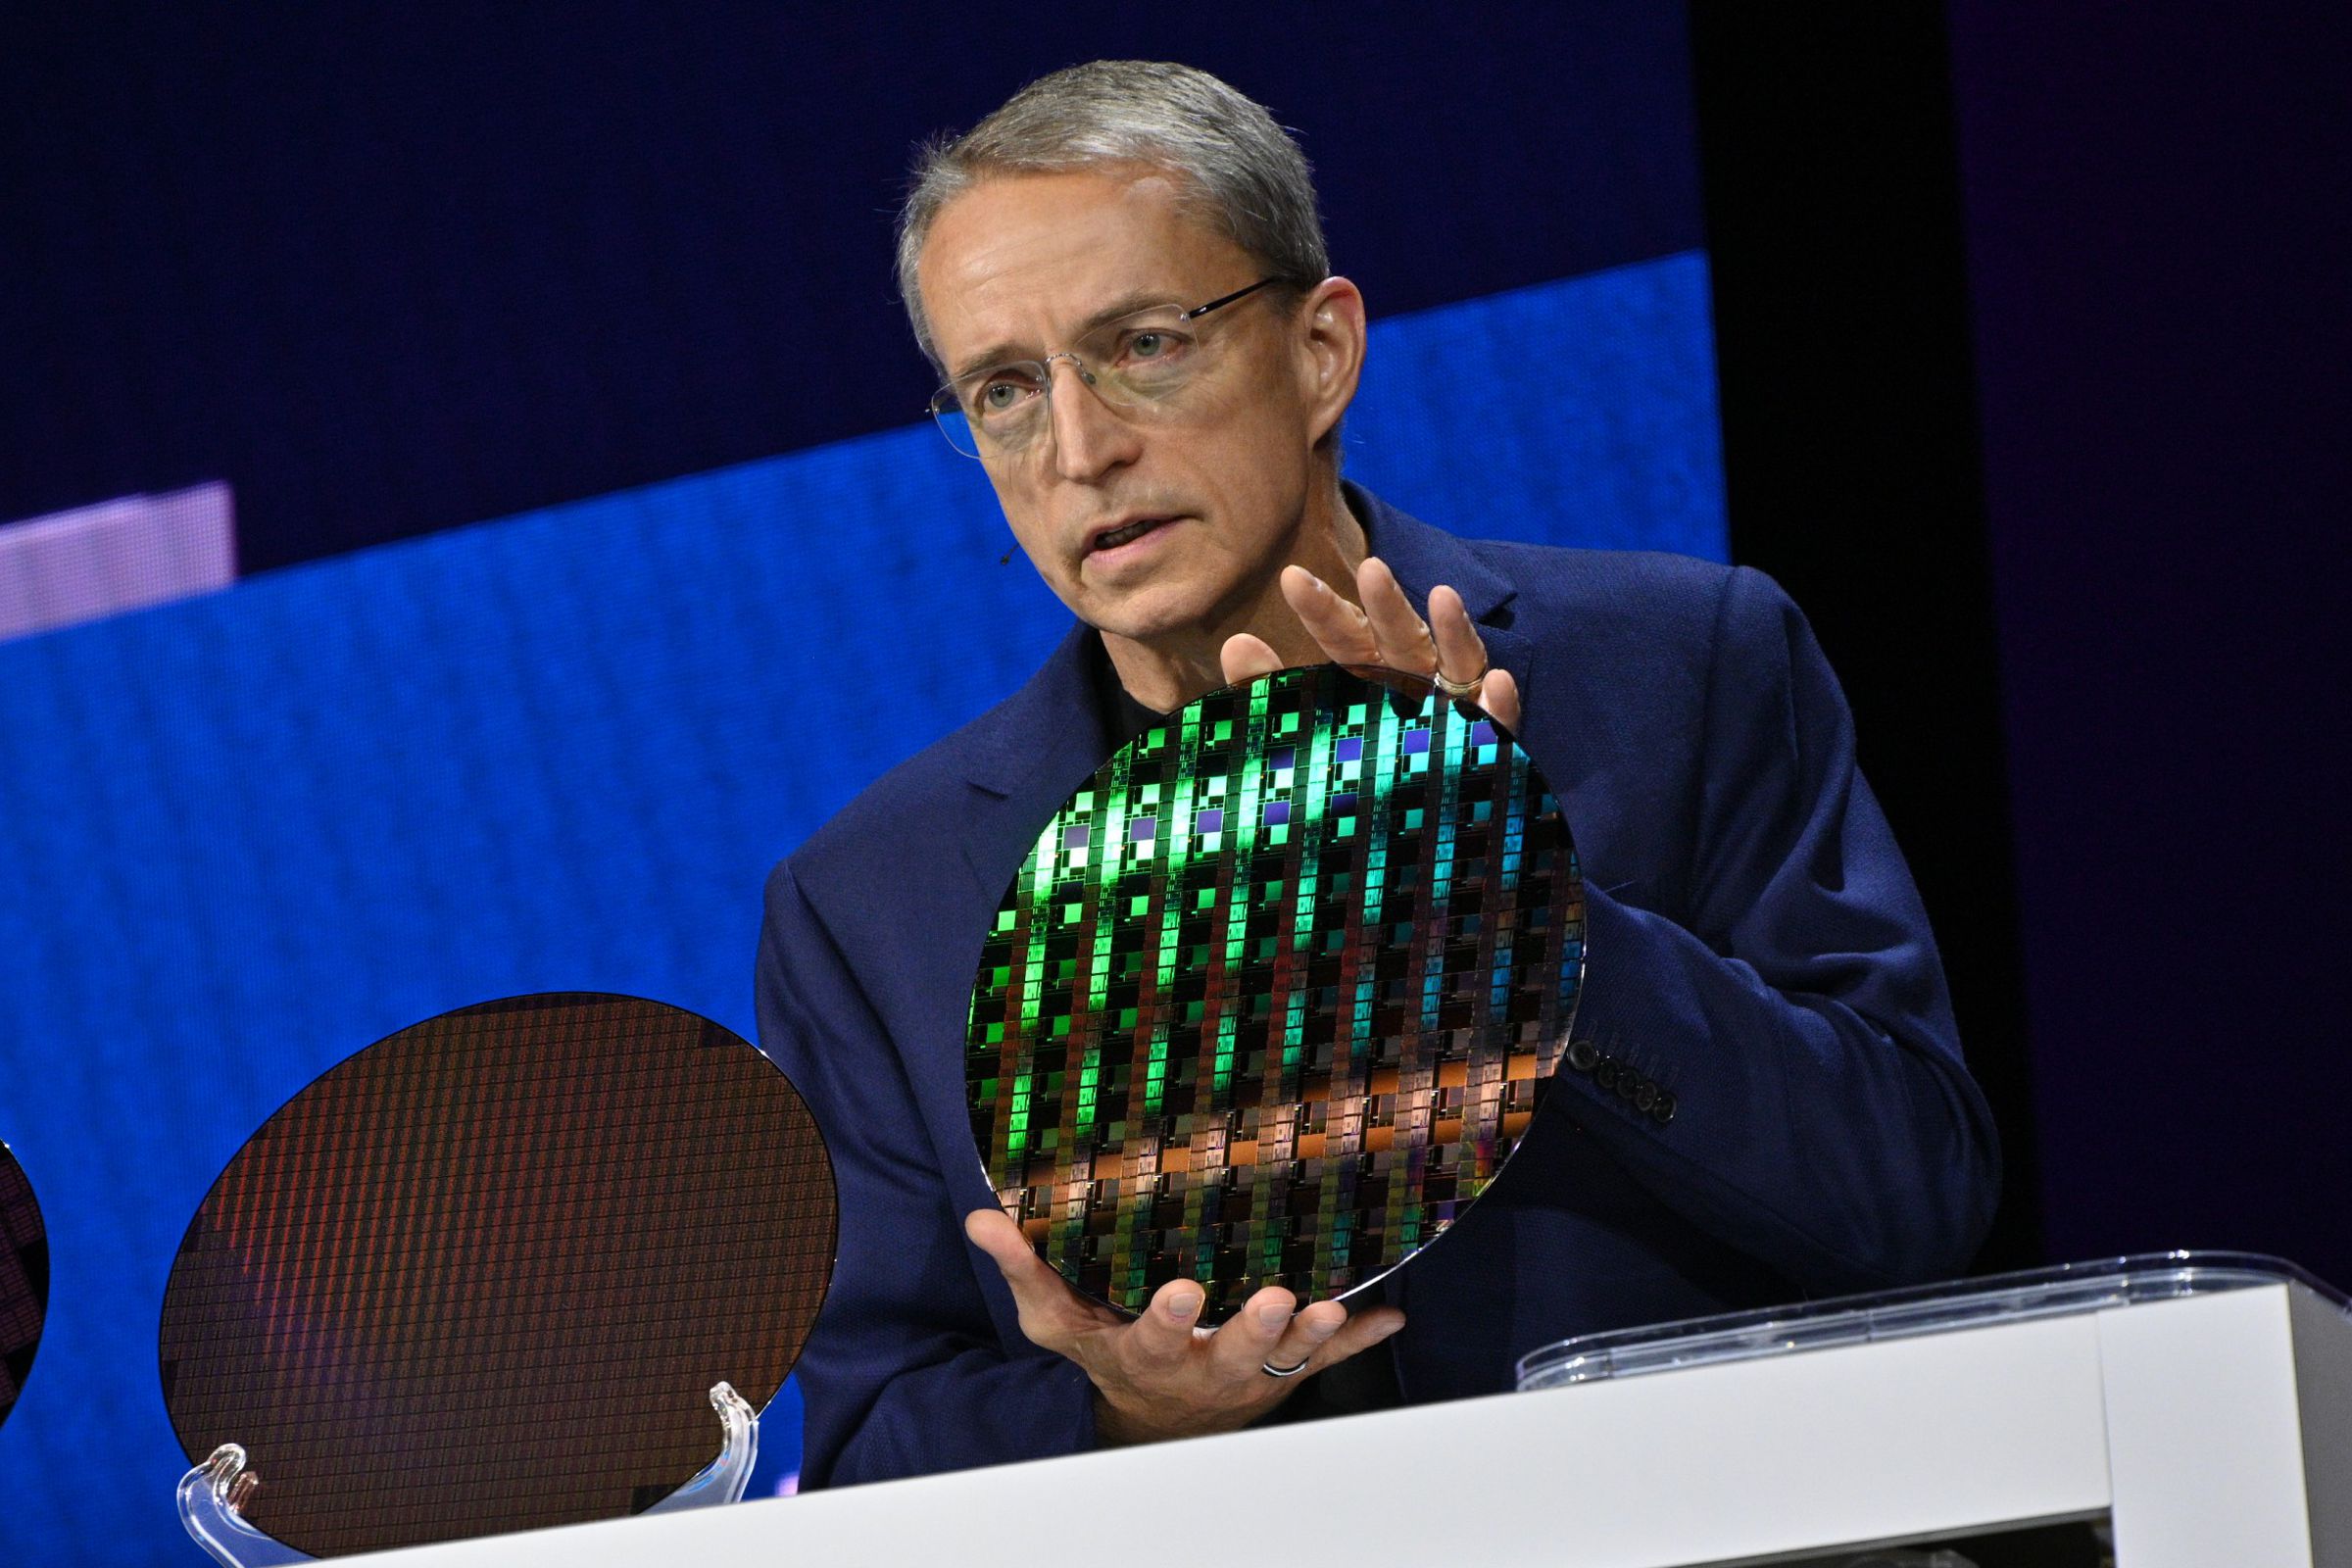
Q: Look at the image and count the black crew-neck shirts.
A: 1